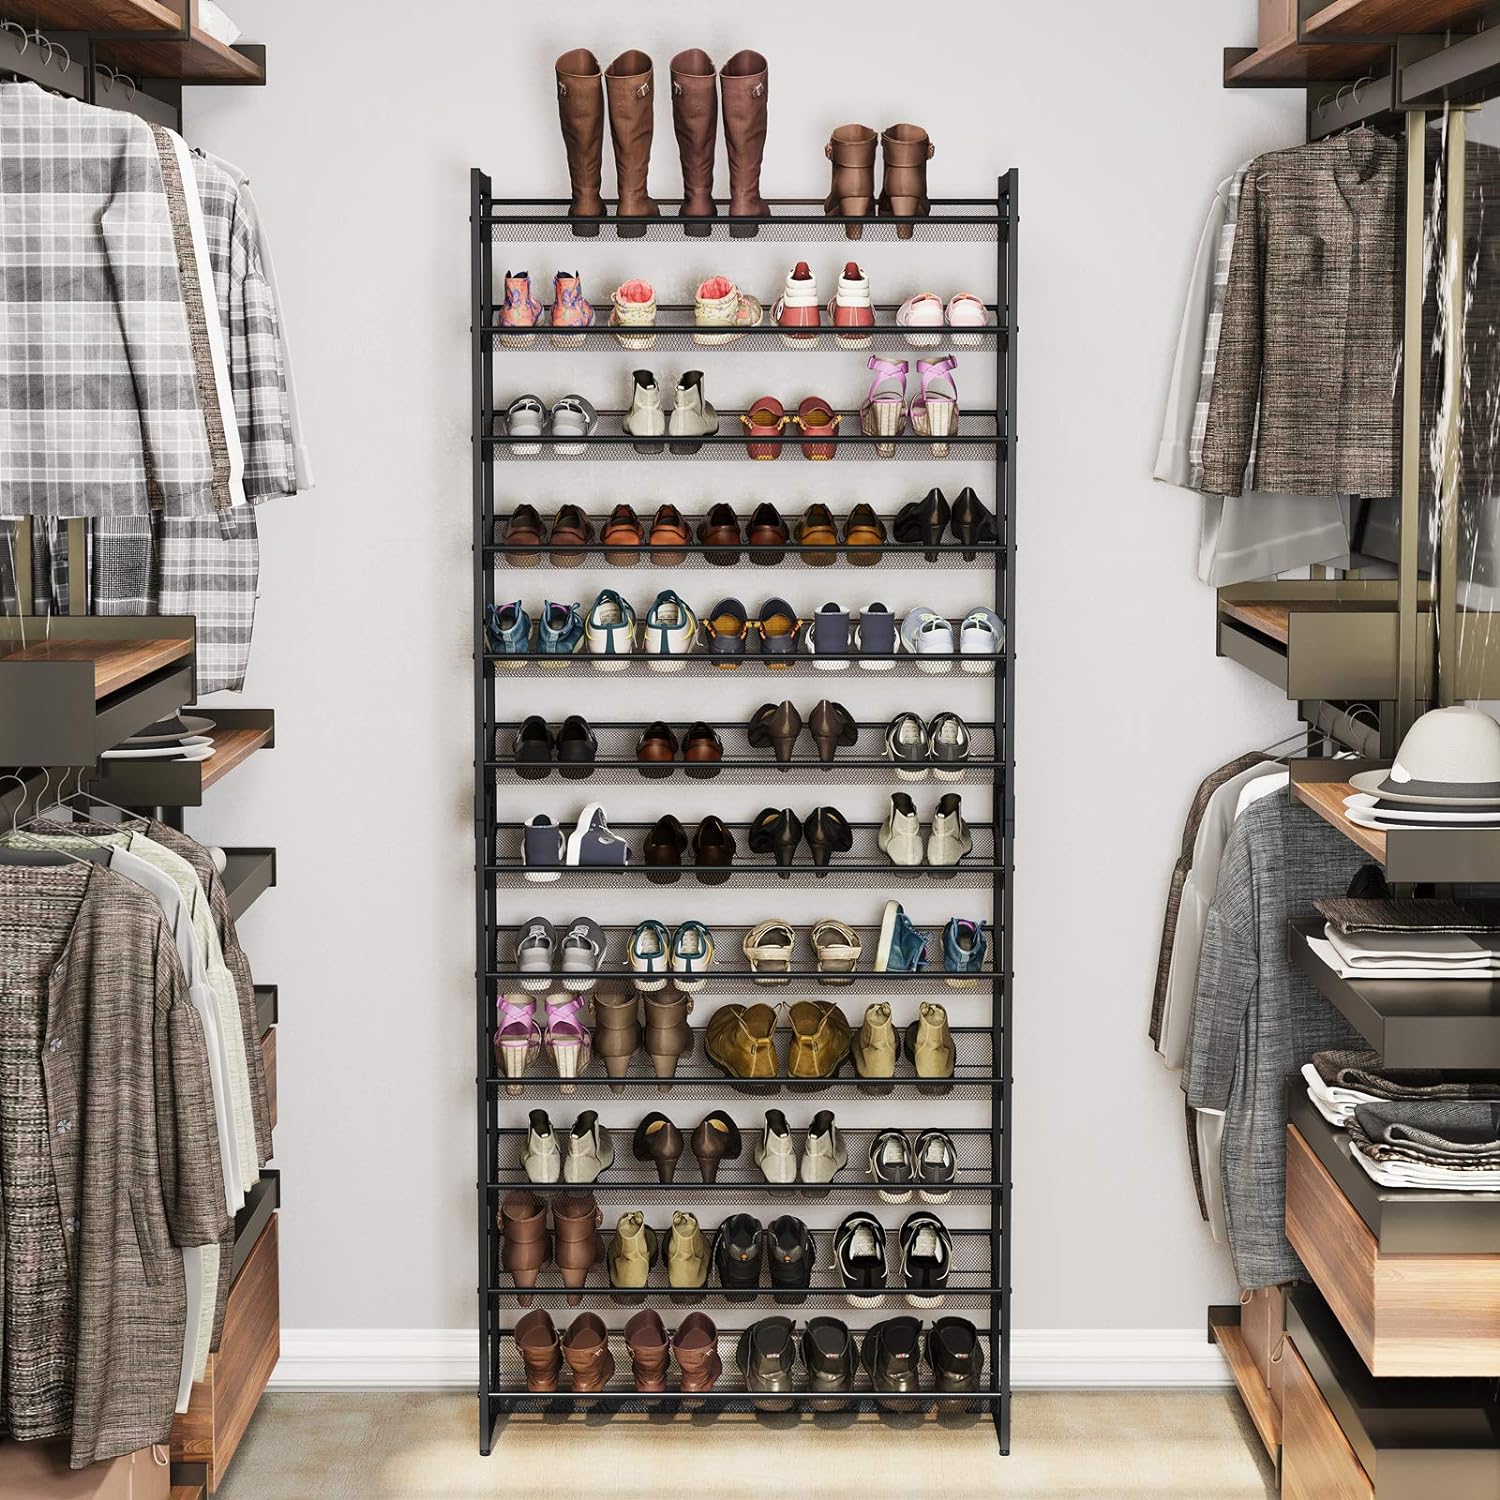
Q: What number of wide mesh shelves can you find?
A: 12